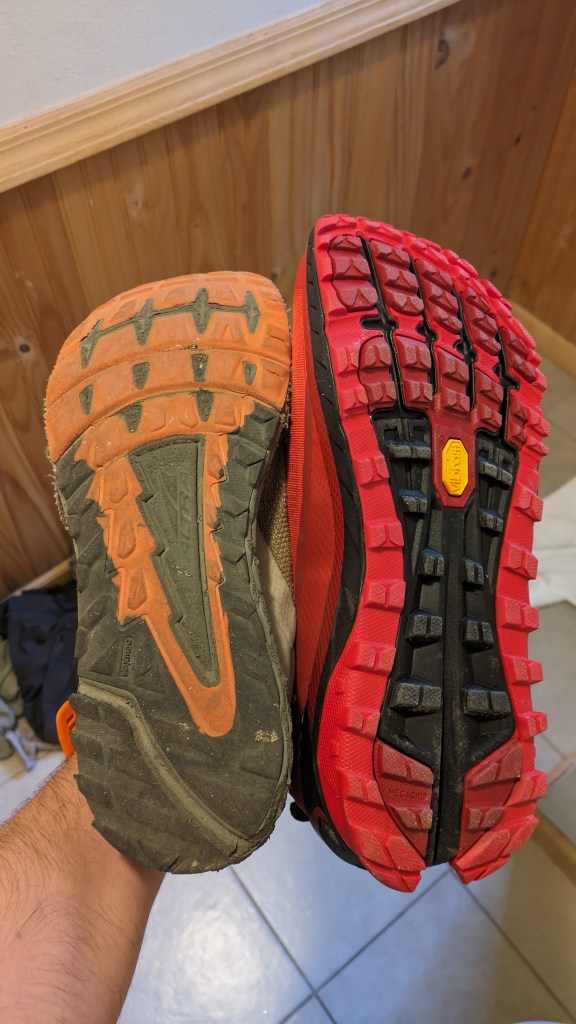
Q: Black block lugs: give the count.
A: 10